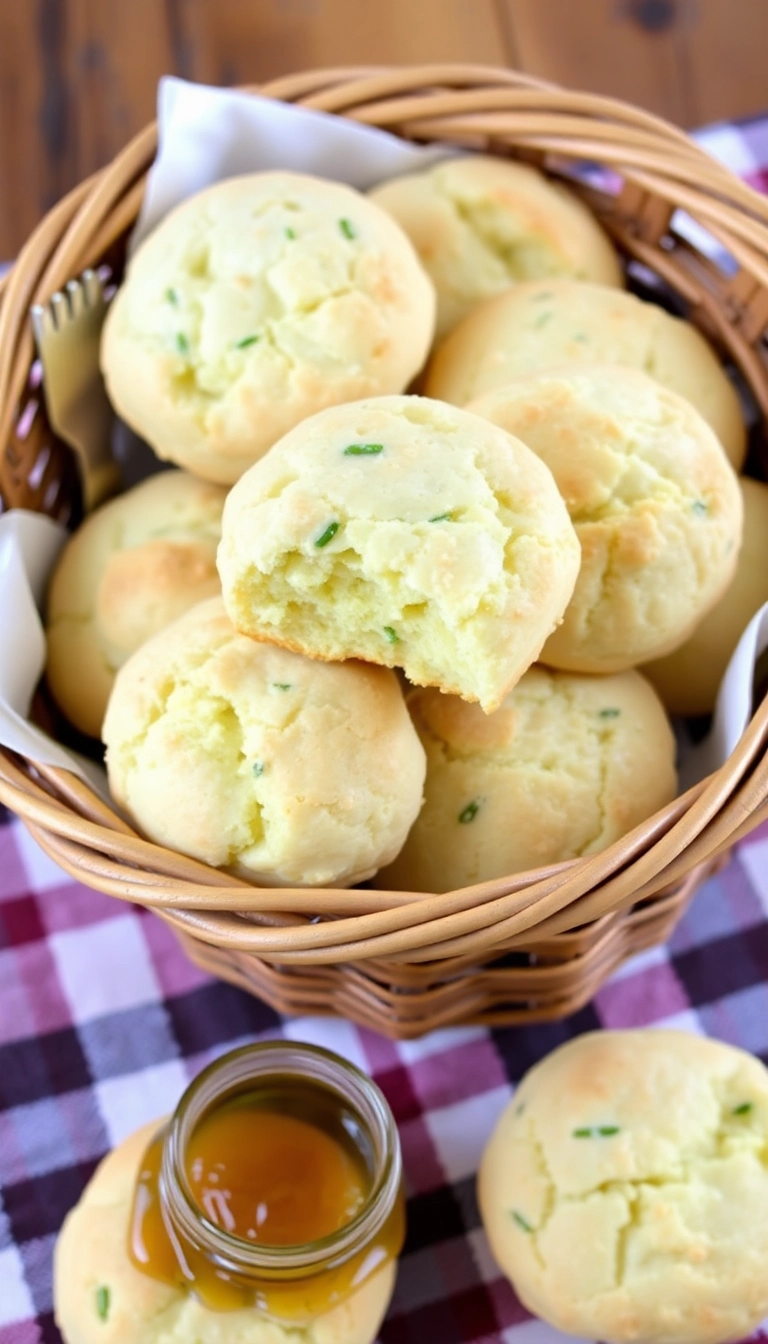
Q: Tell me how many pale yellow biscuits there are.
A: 11